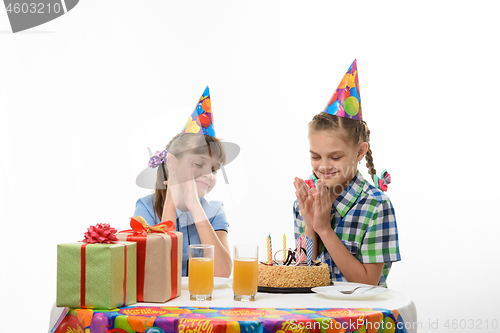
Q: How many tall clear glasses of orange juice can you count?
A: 2